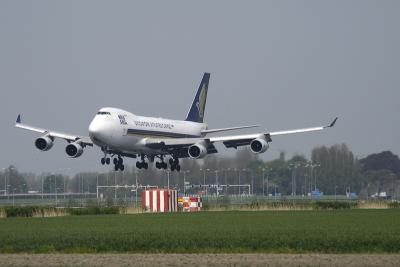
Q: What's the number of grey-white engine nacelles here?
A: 4